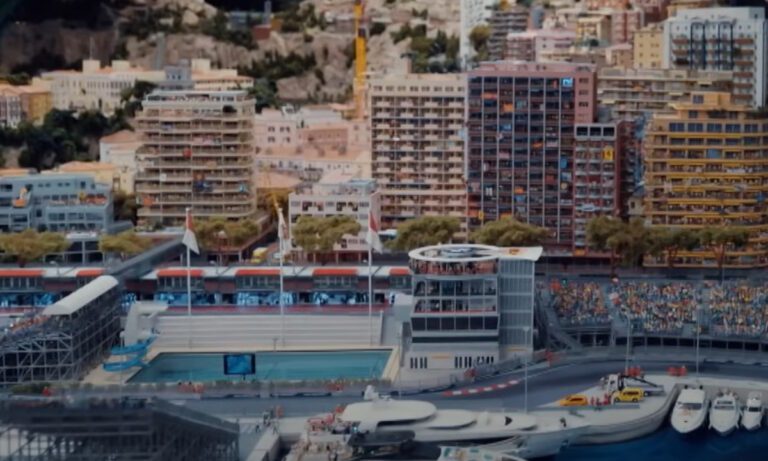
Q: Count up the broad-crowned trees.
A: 9